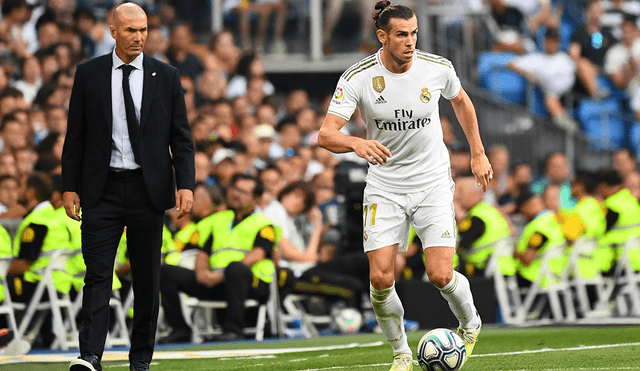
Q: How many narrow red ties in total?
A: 0